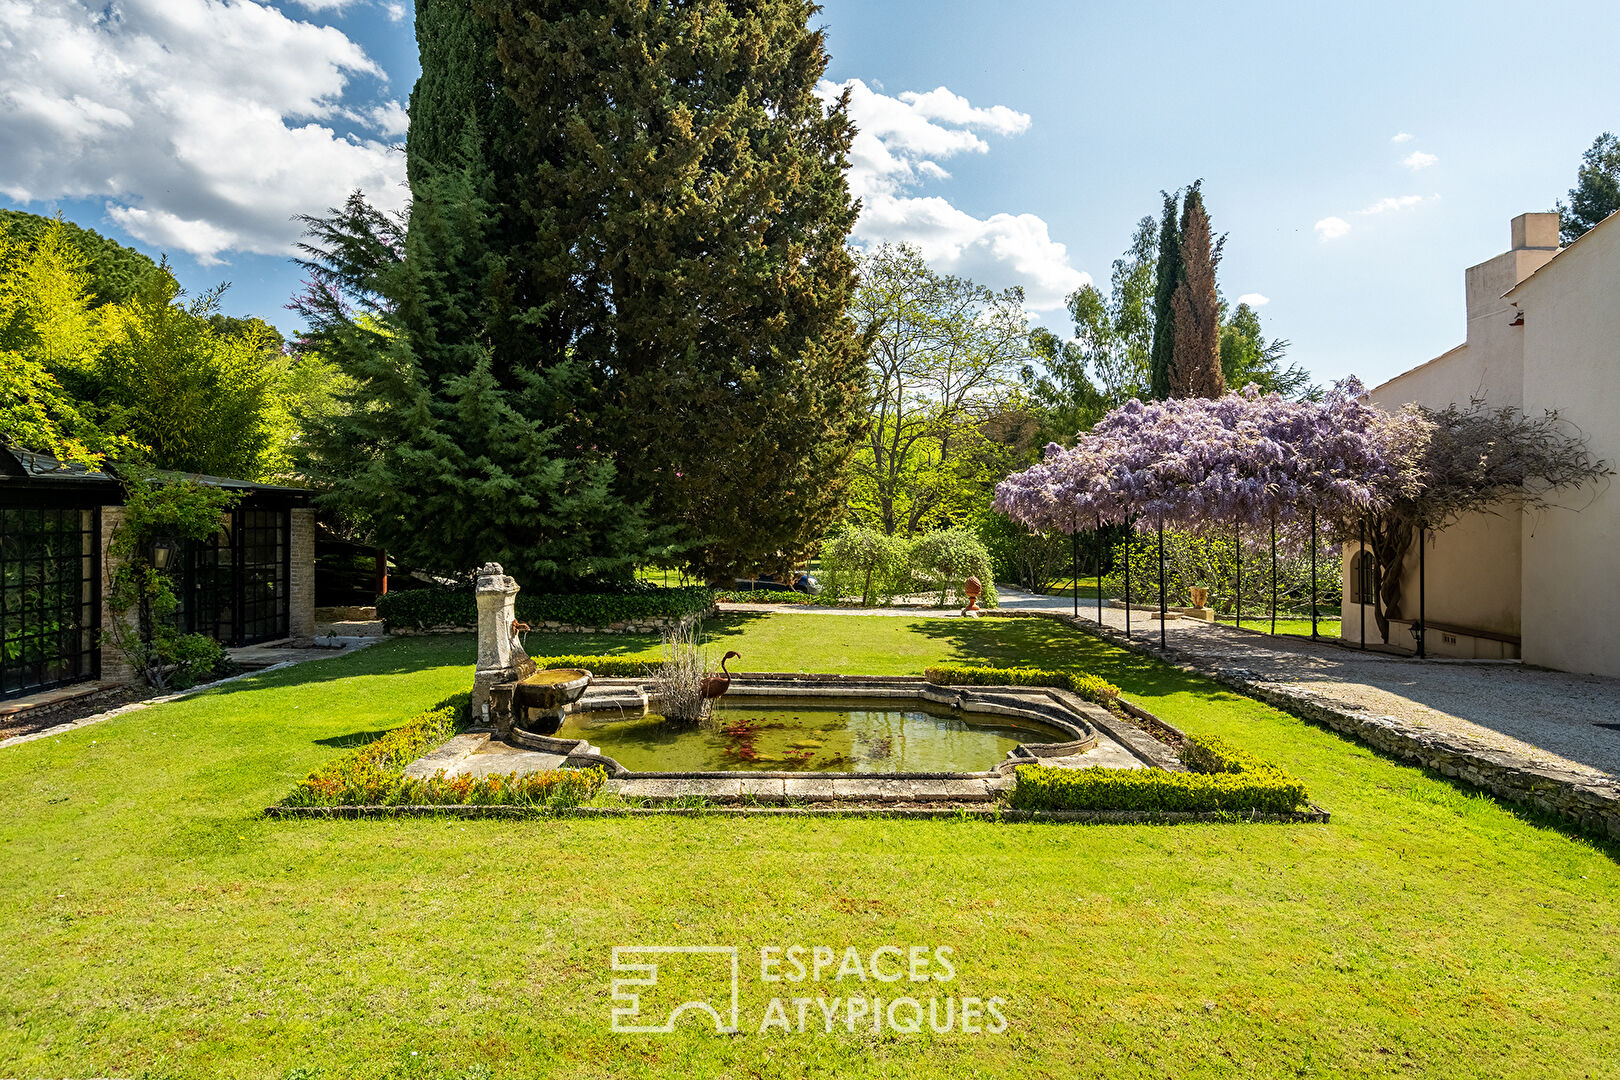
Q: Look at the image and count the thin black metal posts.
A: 9